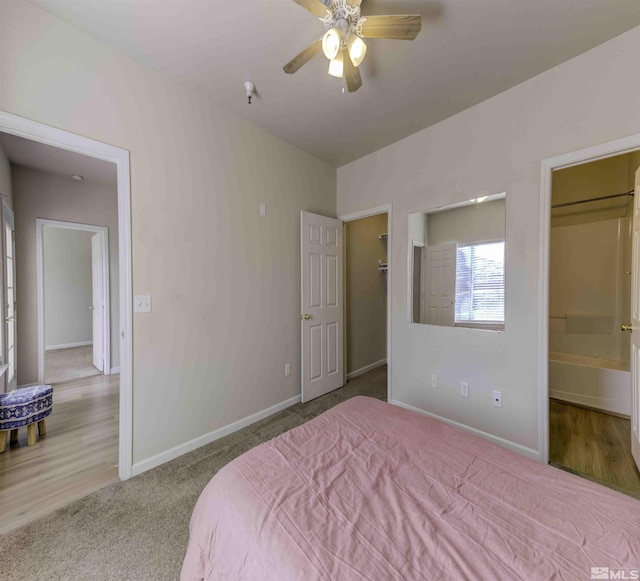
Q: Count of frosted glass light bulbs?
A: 3